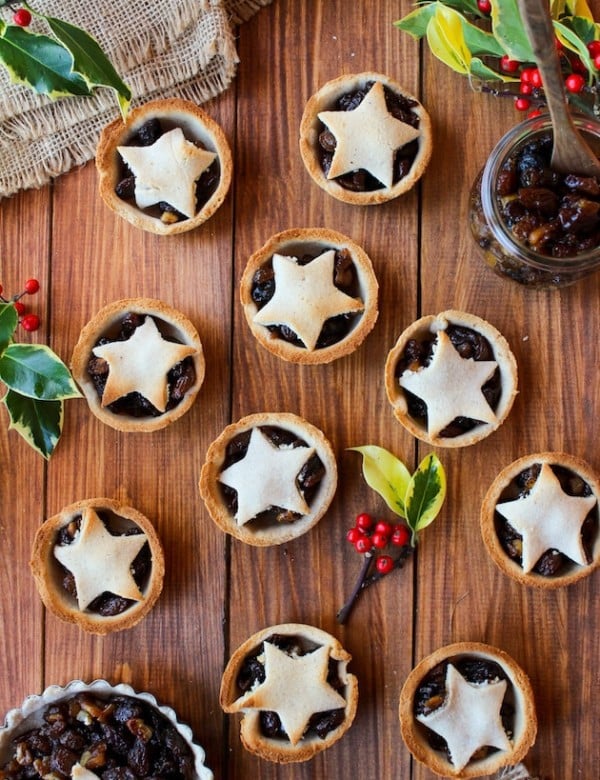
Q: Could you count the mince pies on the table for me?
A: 10